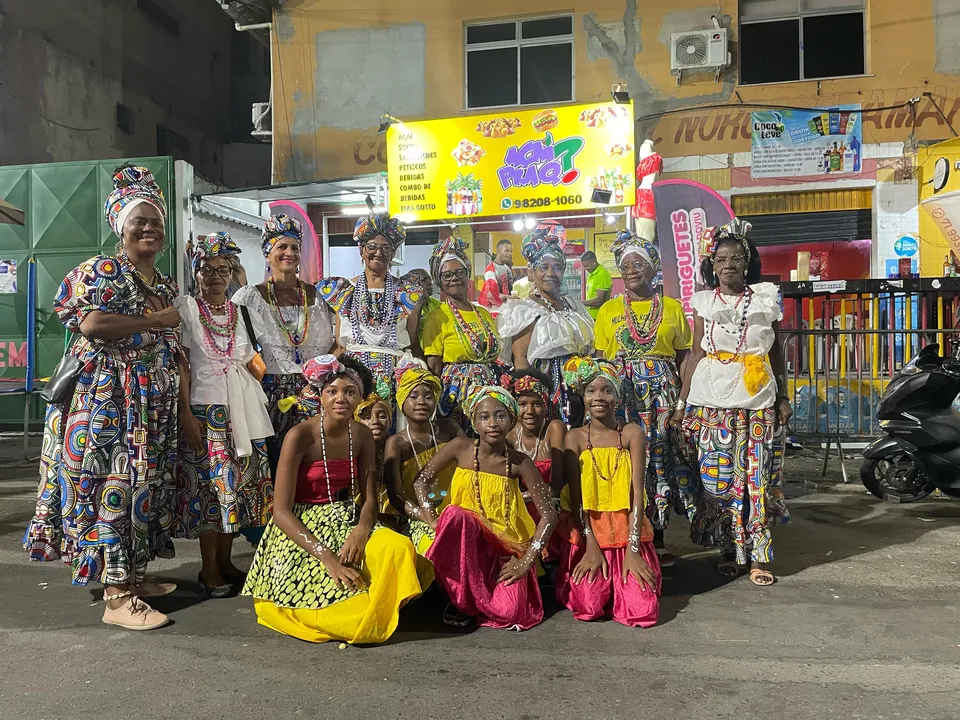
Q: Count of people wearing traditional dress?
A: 14